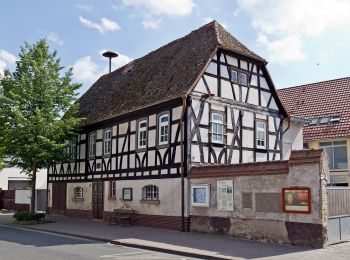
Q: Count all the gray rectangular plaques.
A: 2